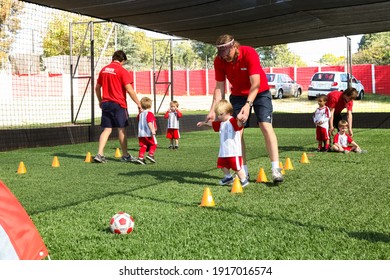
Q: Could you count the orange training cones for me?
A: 10